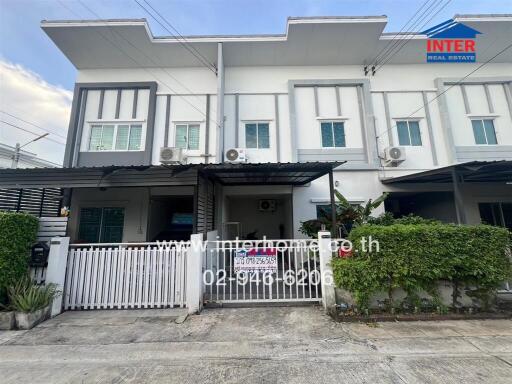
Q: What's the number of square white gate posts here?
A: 3